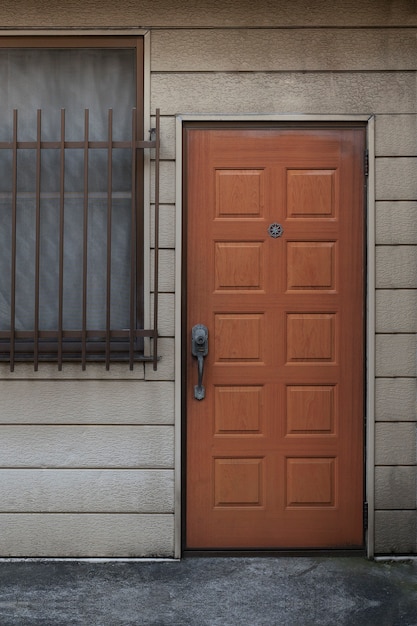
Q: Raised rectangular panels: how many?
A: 10